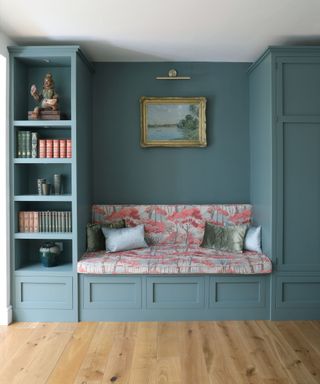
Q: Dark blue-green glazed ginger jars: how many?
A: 1